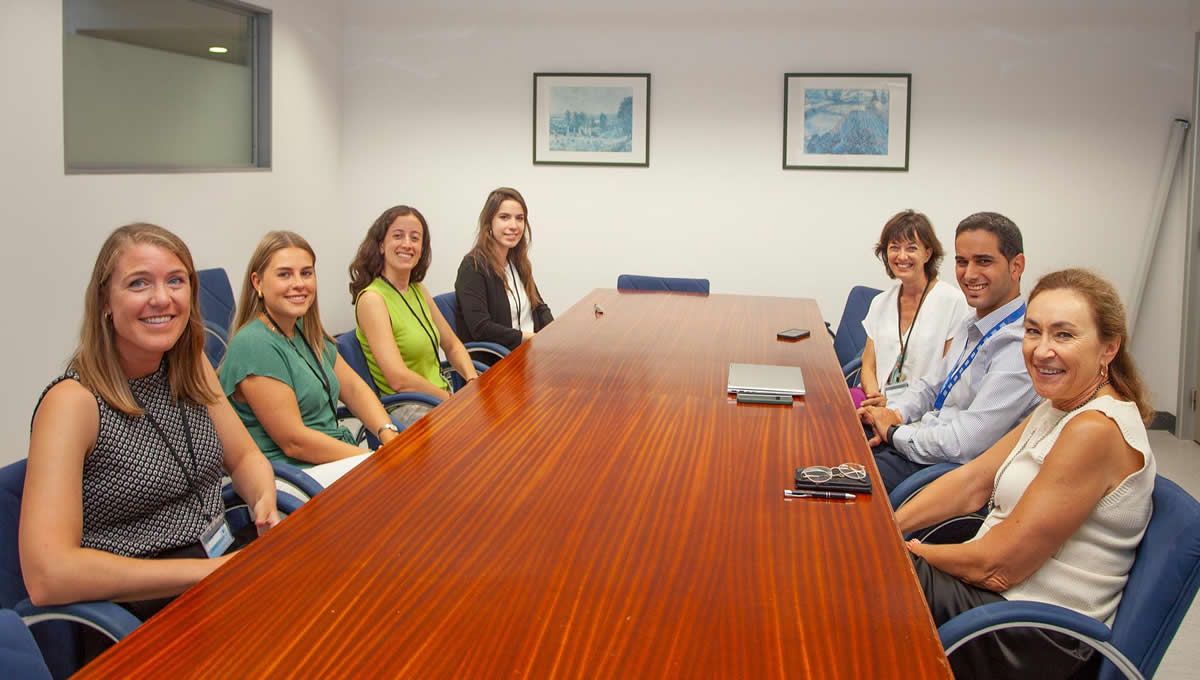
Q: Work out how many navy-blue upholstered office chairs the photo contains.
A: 10